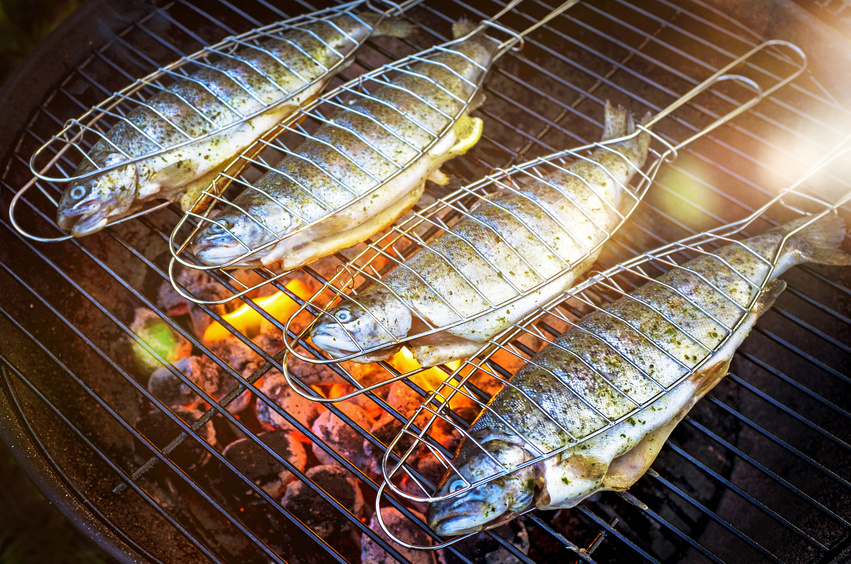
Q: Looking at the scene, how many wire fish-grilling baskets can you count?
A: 4